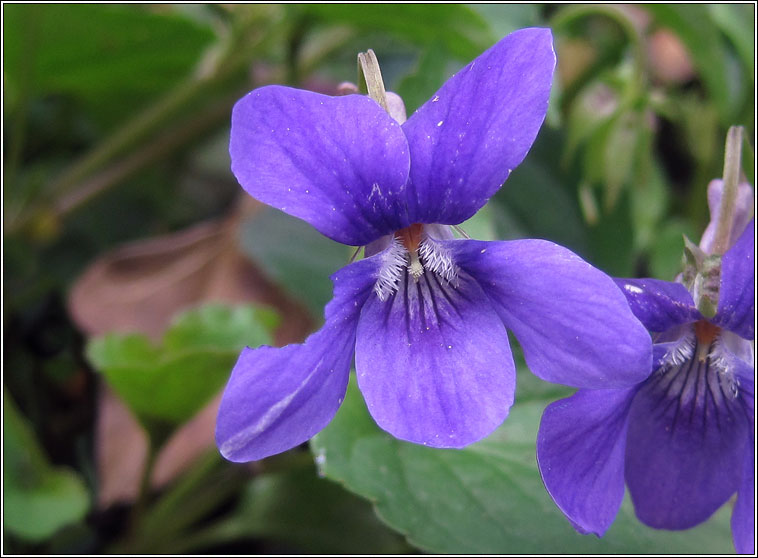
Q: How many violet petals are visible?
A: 10